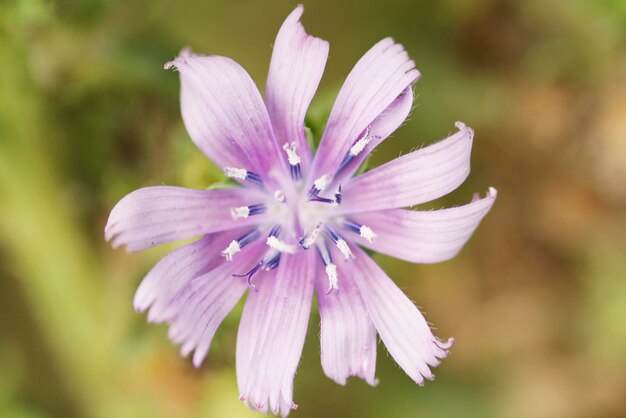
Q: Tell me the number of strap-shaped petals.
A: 12